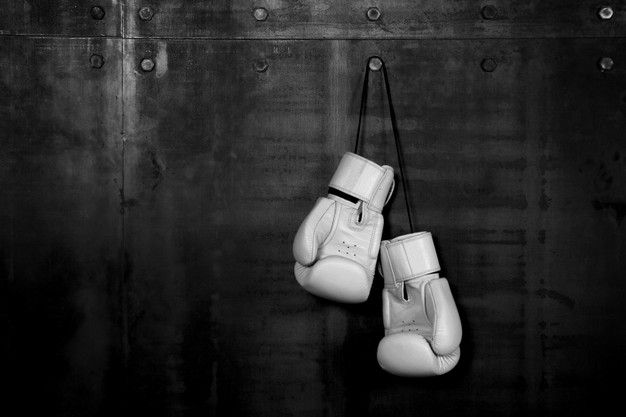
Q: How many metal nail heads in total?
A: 12